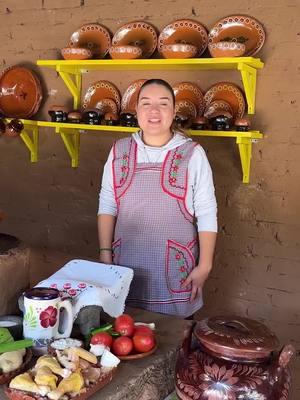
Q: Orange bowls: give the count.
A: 4